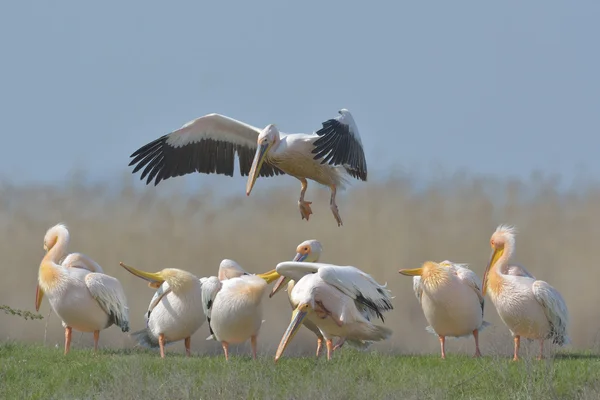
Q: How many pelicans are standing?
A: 7